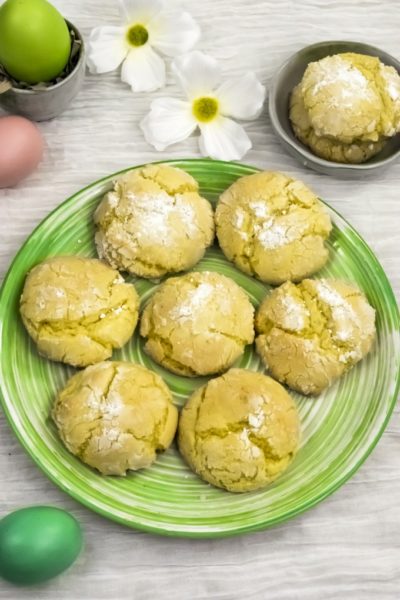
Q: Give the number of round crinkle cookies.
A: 9